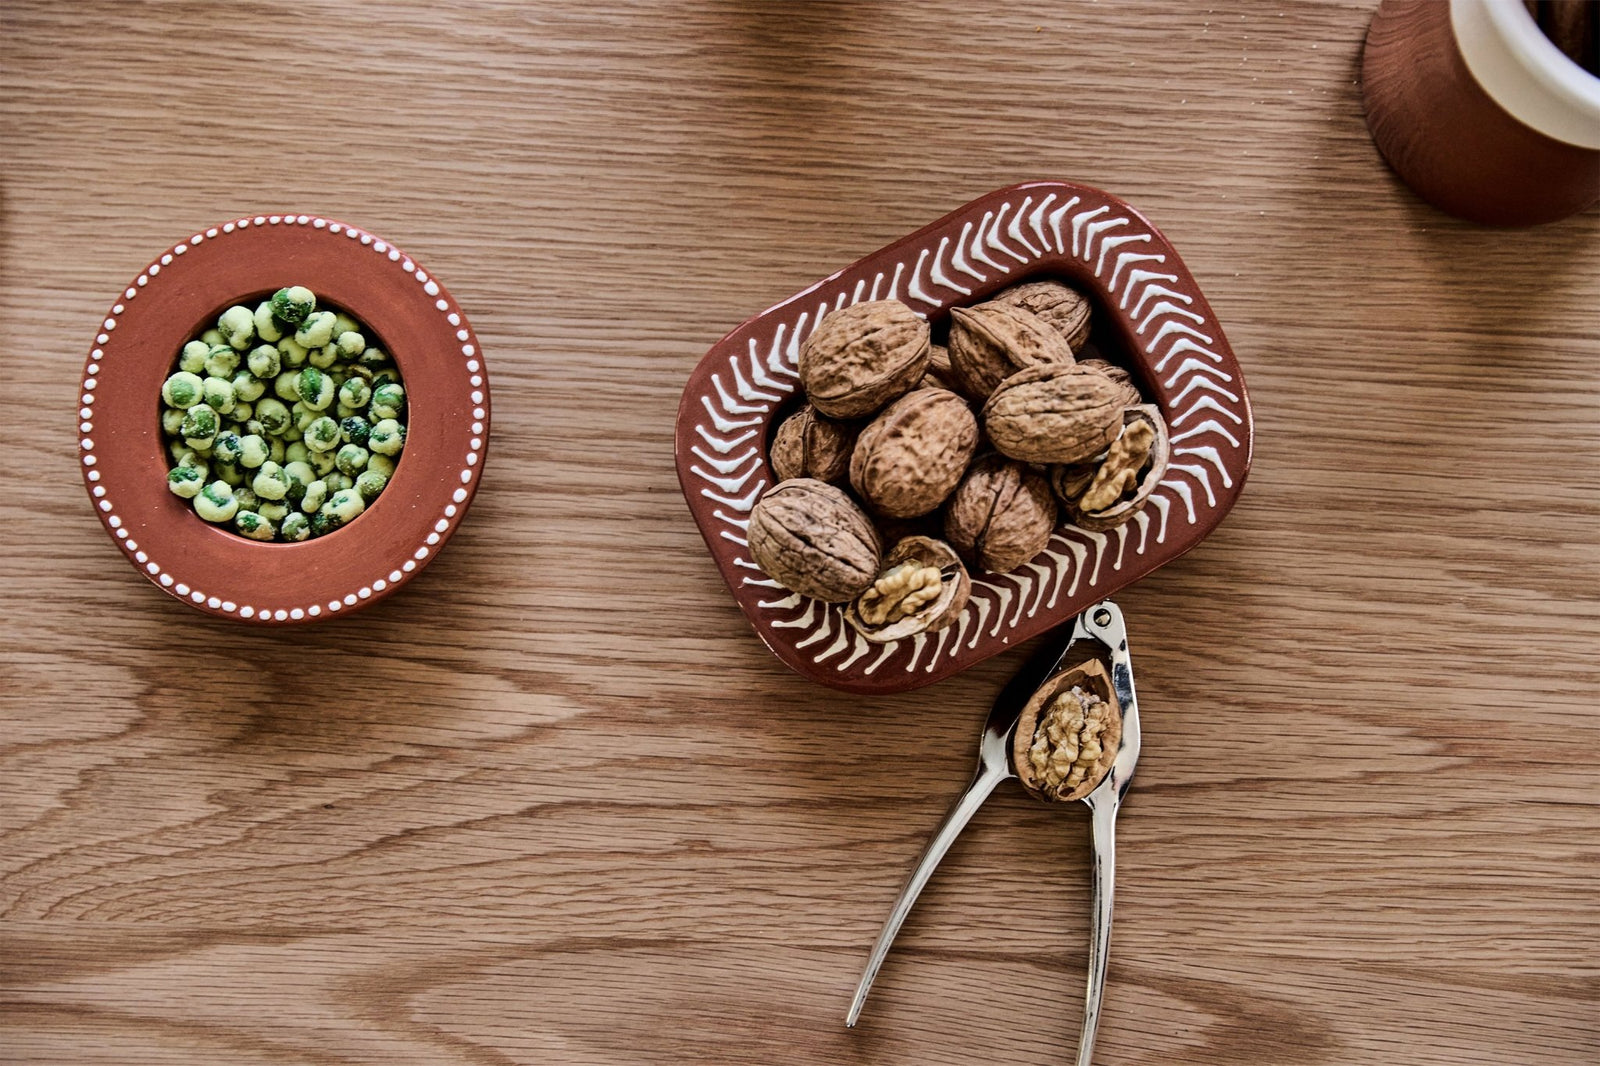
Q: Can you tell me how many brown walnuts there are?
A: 13